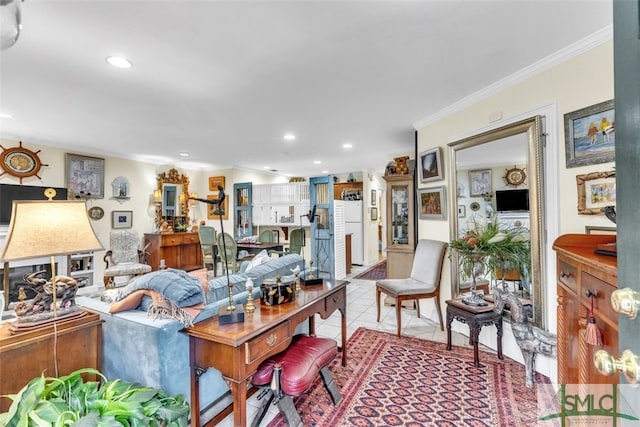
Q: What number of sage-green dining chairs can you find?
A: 4